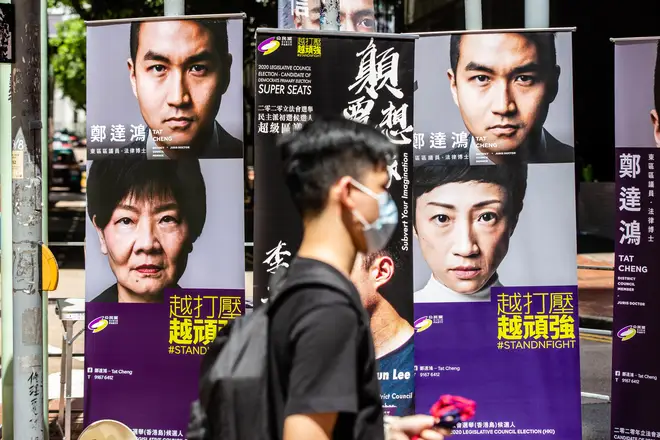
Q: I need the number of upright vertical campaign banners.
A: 4